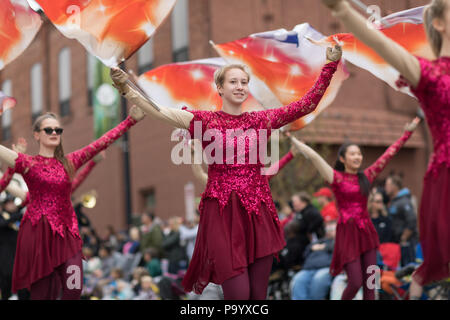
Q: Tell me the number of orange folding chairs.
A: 1